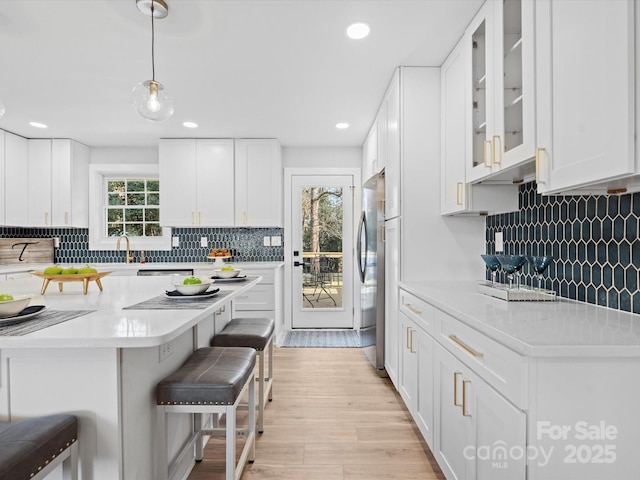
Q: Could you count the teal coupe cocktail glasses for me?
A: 4